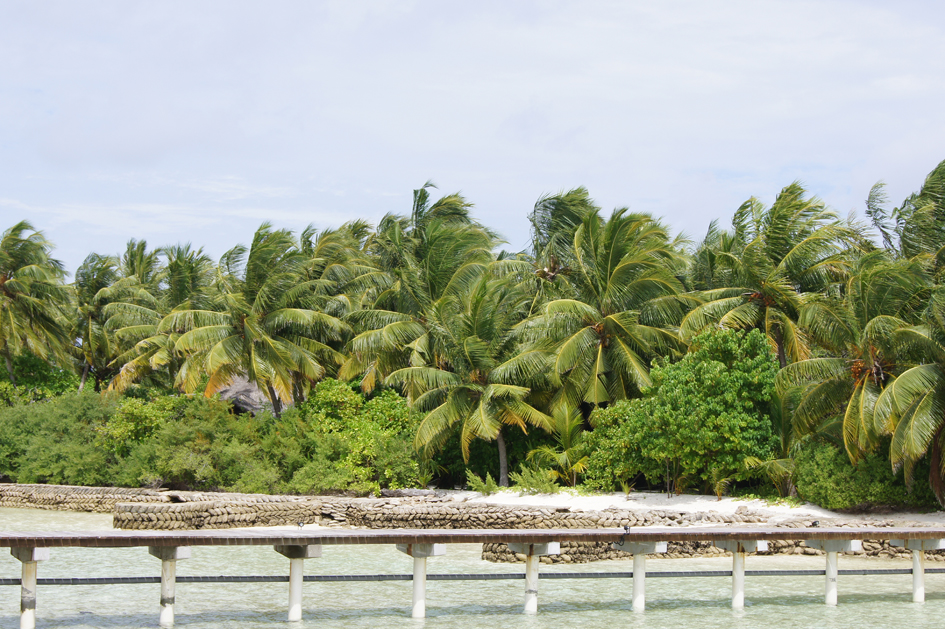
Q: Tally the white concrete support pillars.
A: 9